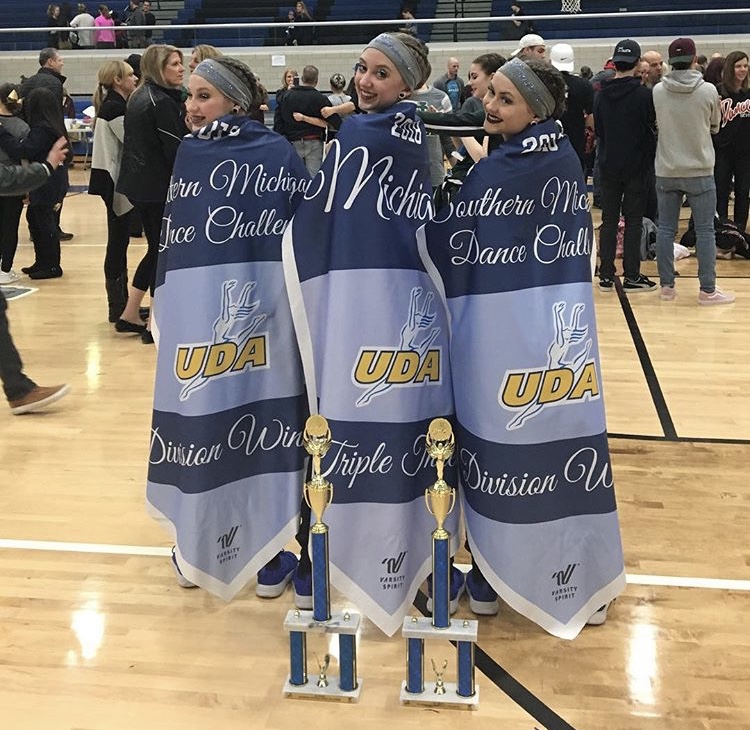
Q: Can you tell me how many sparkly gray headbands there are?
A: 3